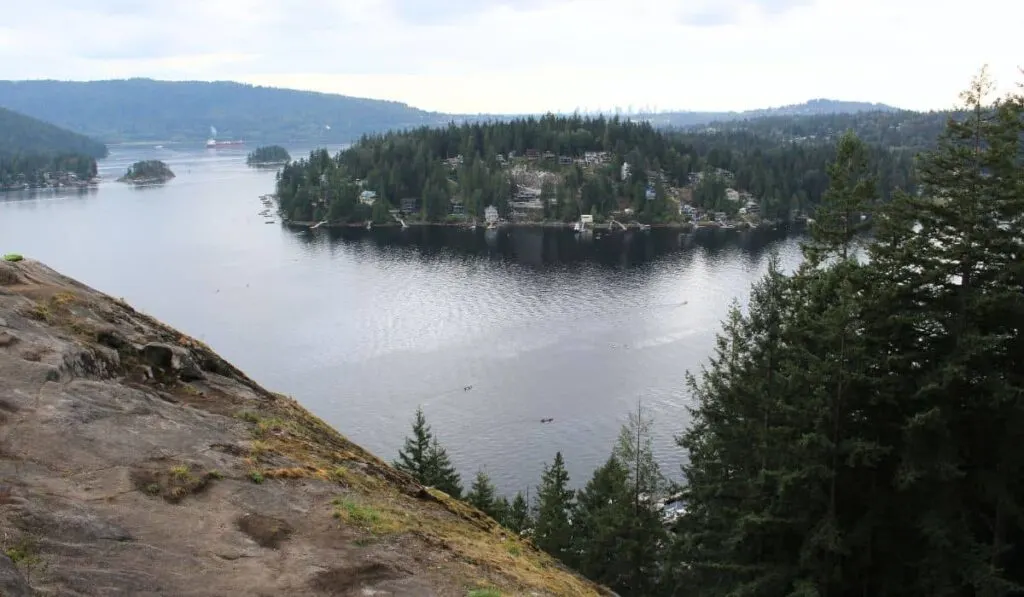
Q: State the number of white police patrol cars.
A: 0